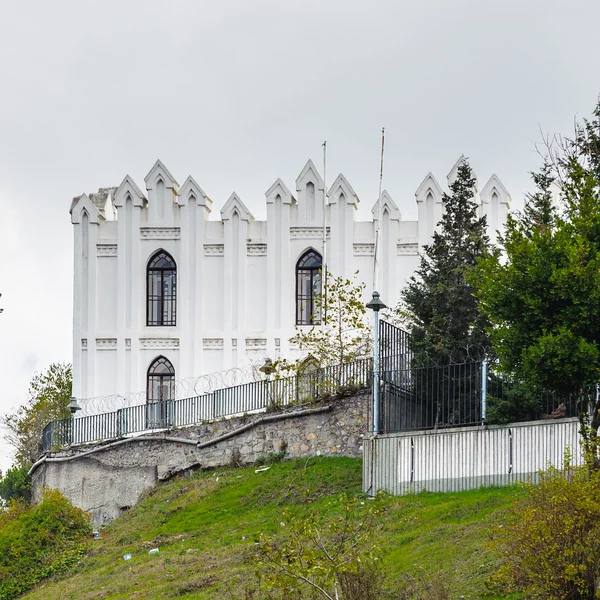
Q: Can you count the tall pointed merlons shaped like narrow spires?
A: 12